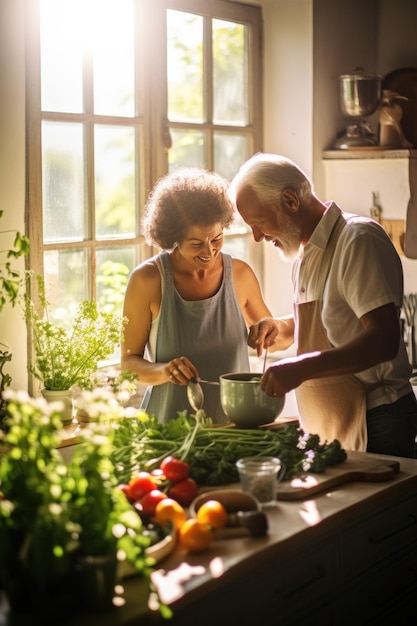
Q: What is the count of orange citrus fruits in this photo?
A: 3